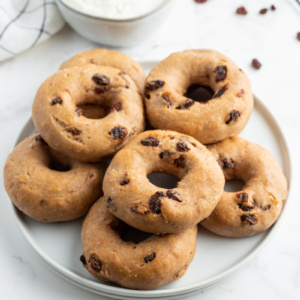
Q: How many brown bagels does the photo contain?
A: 7